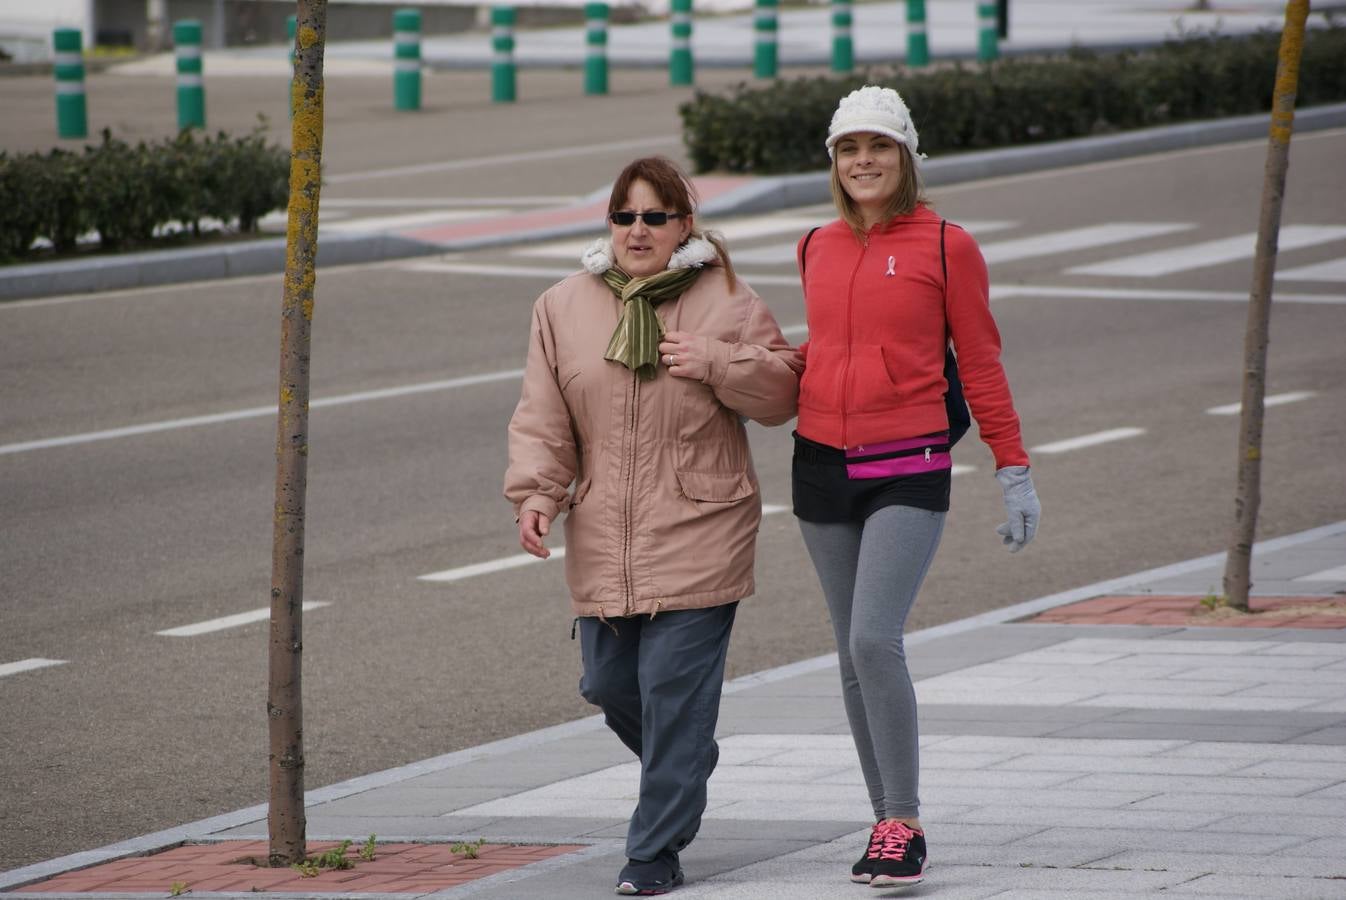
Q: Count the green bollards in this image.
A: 11